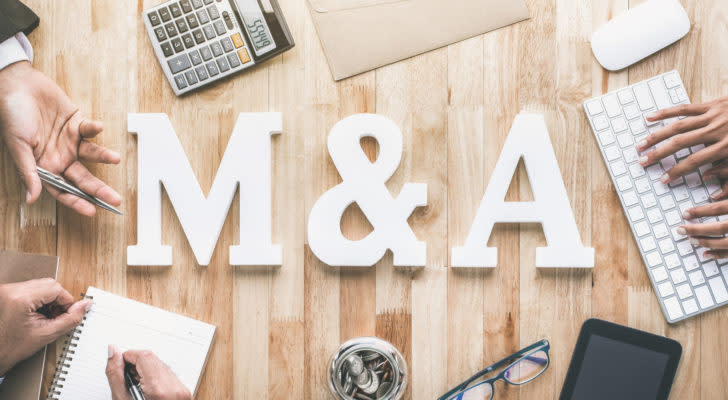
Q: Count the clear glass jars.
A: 1